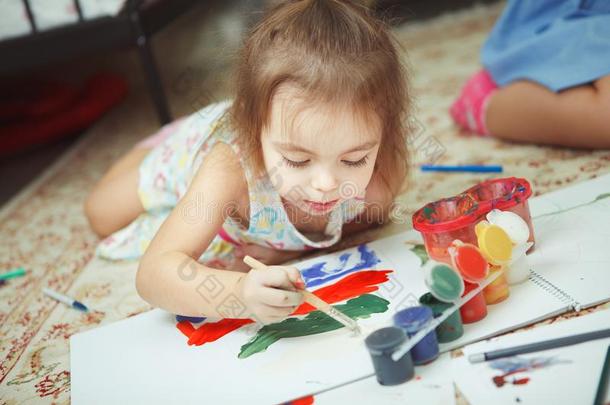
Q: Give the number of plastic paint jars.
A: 6